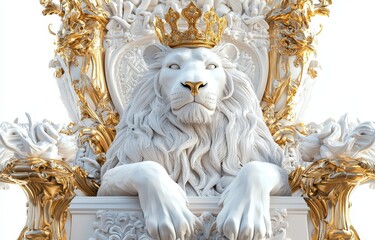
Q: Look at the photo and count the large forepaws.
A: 2